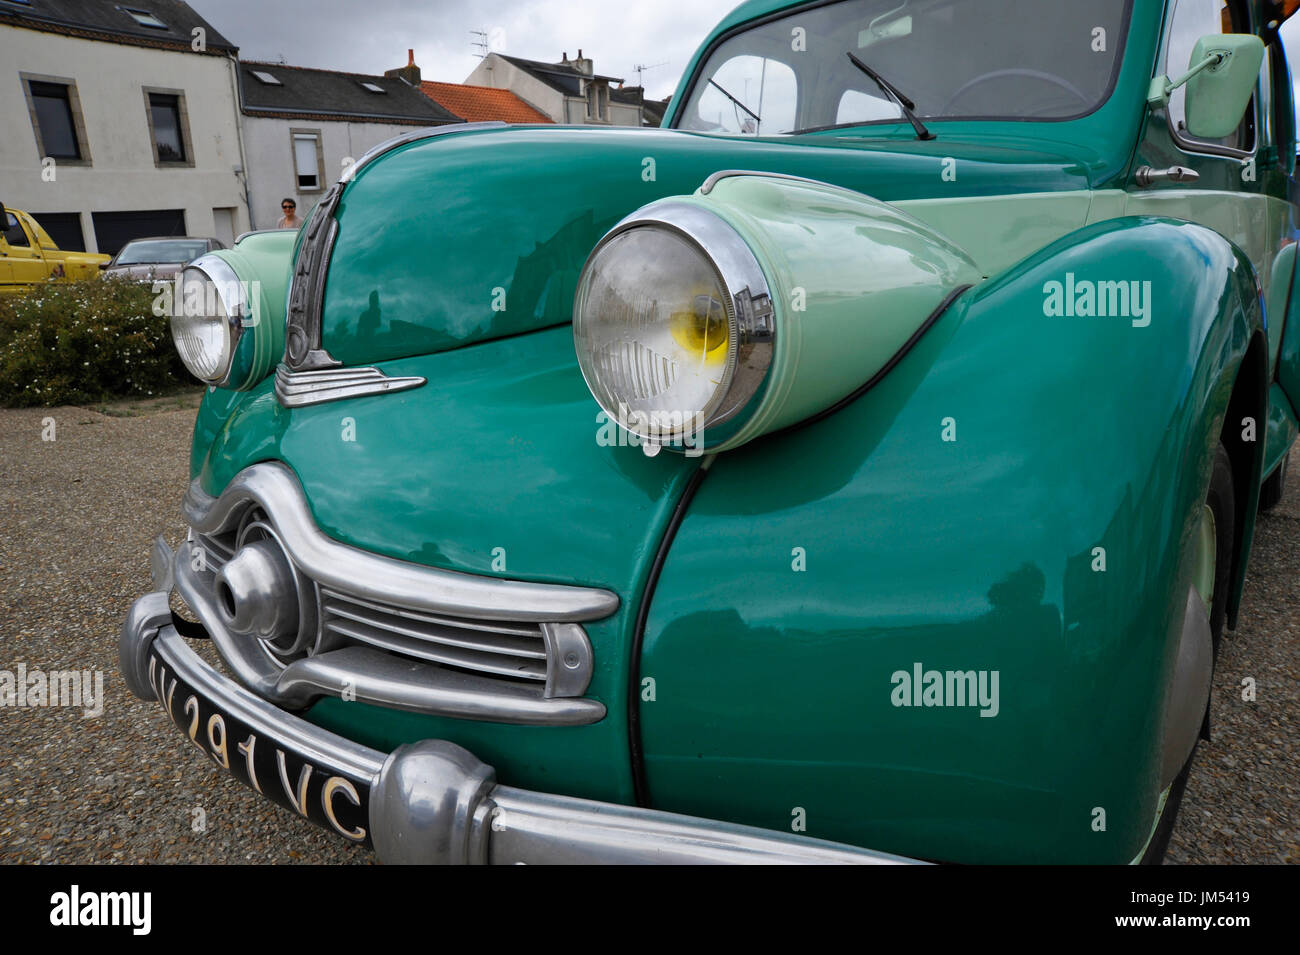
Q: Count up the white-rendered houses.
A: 3